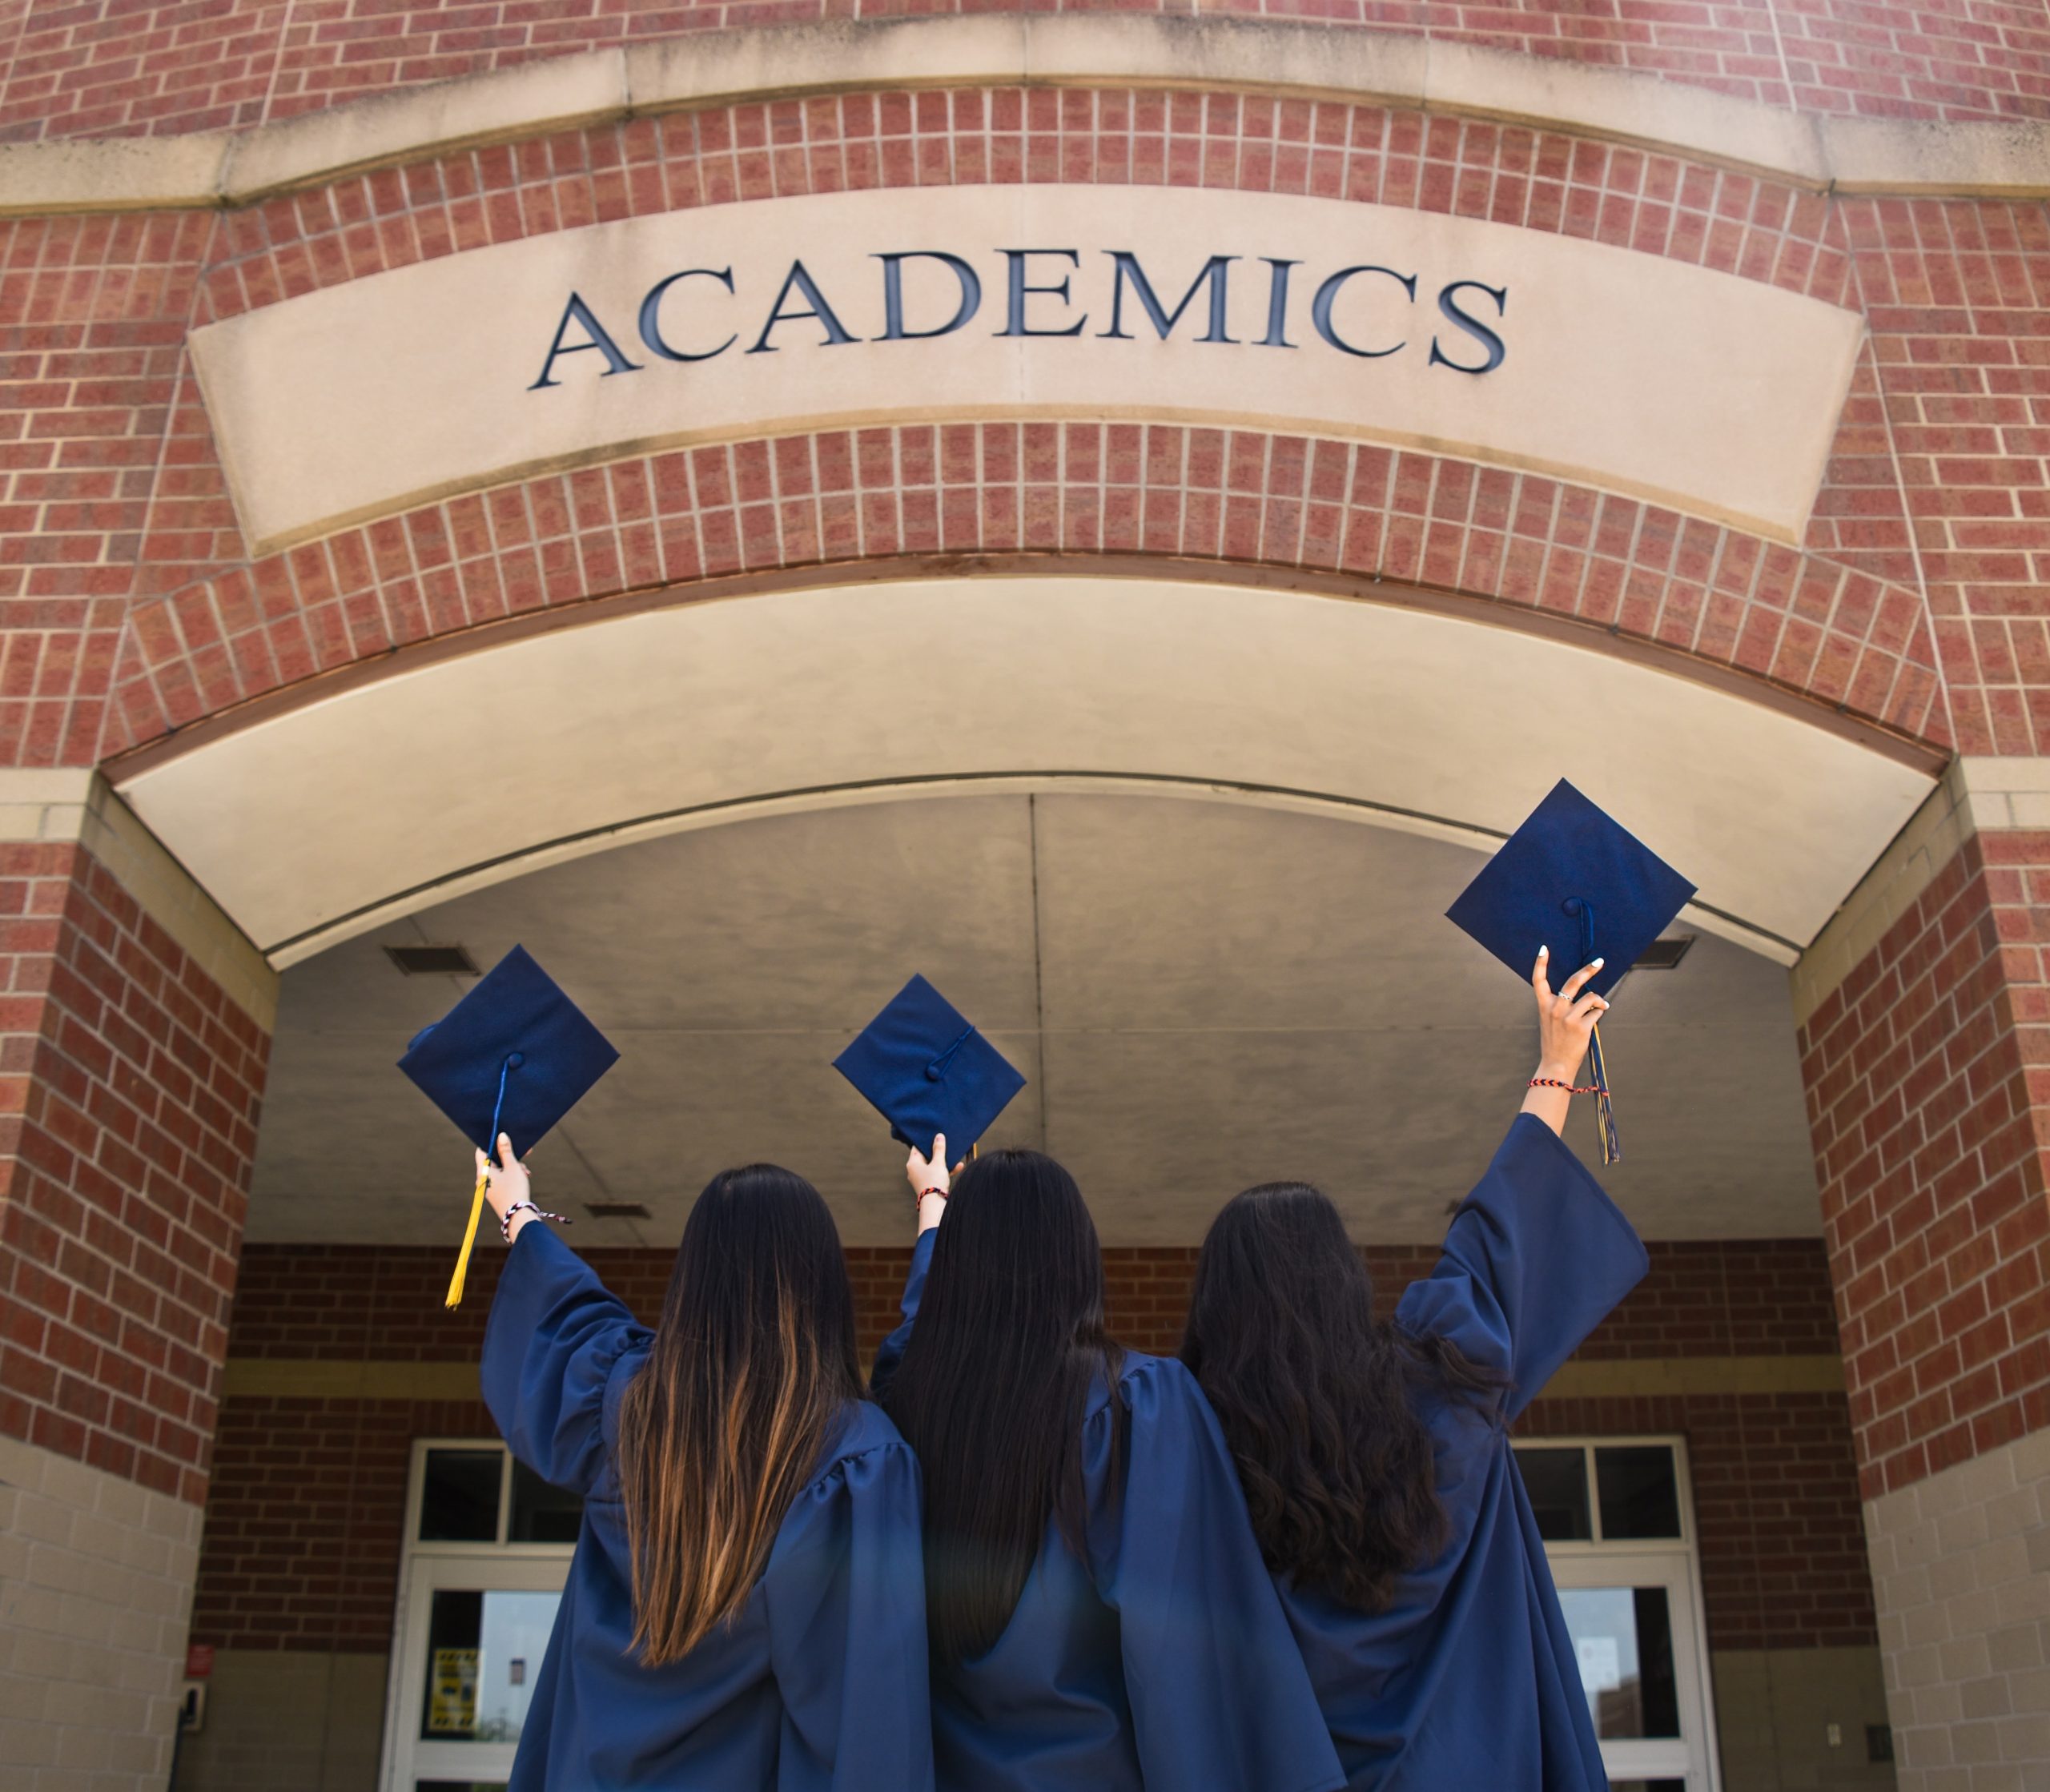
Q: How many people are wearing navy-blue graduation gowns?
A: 3